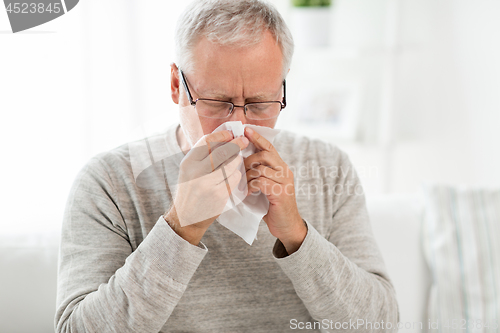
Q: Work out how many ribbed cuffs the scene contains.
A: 2